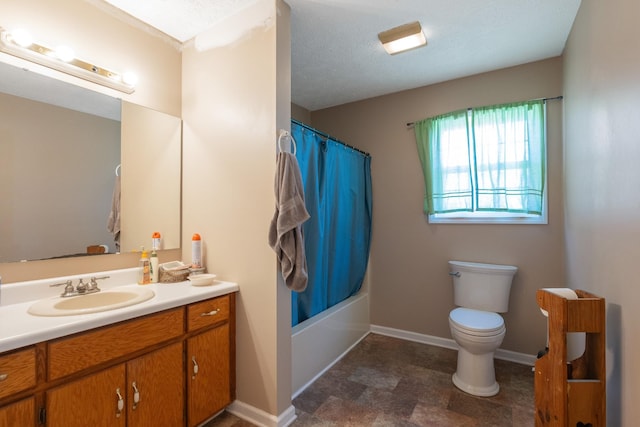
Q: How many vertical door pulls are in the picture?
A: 3